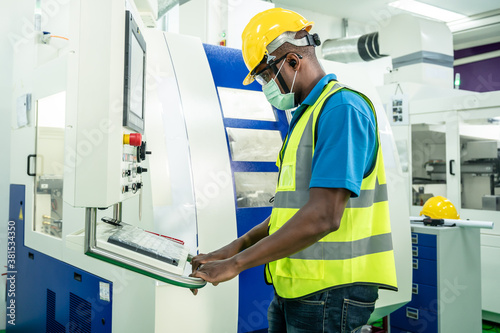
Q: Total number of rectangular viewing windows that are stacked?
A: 3